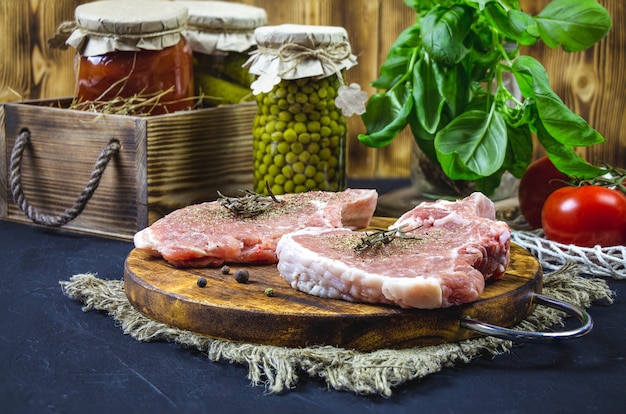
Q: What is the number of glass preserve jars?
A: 3